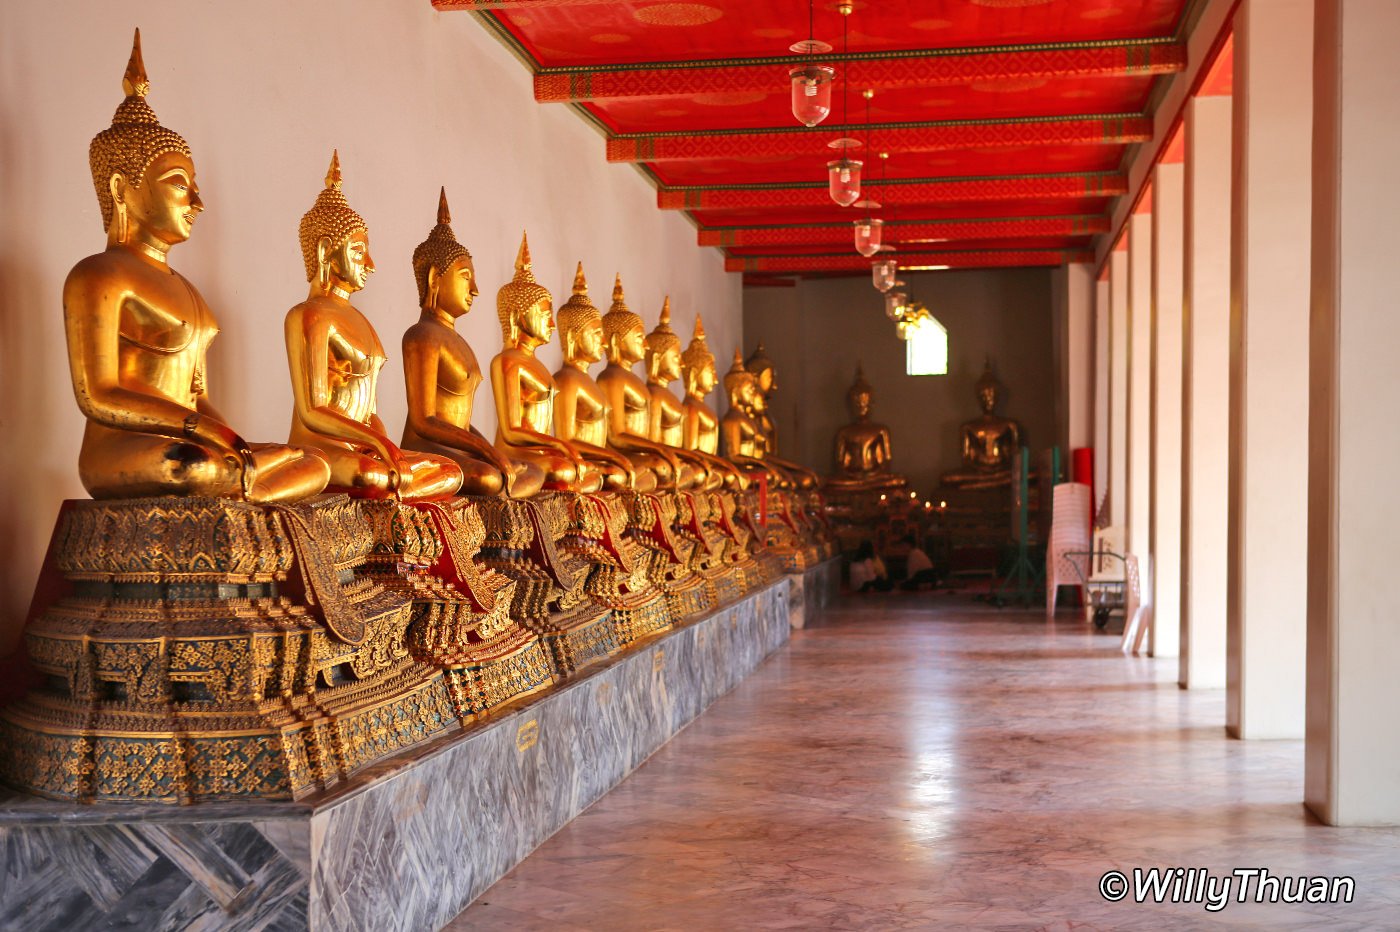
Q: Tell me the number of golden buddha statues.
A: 12